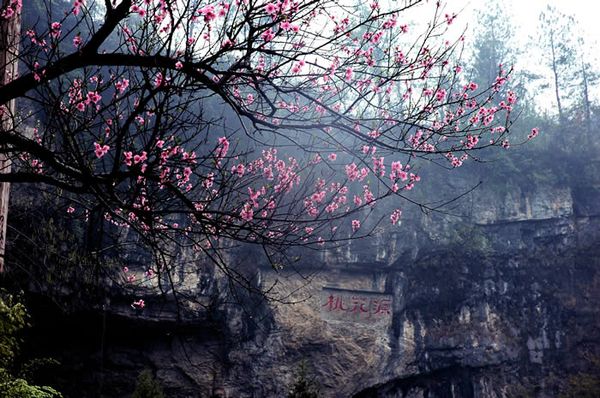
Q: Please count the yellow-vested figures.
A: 0